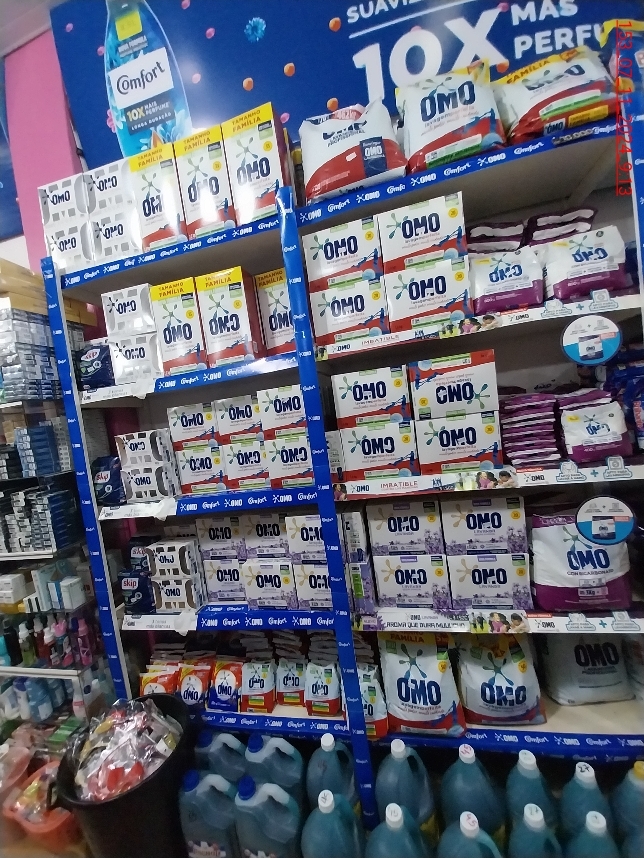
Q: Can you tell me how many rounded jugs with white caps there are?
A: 10